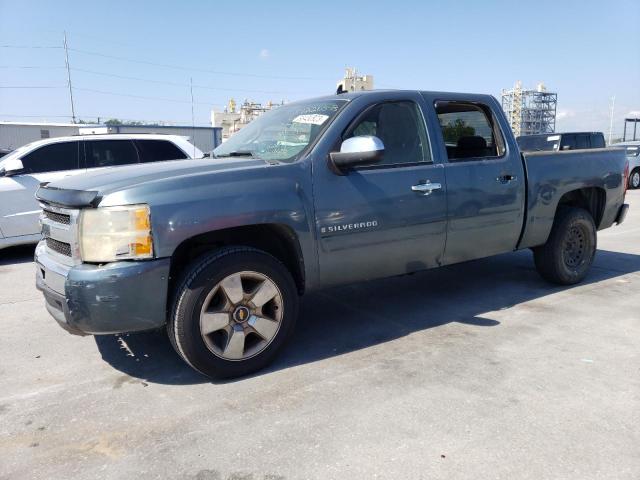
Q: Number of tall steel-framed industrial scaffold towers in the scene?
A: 1